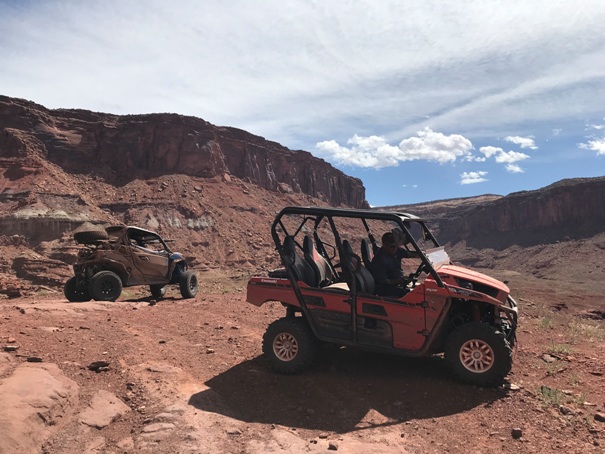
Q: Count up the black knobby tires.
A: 7